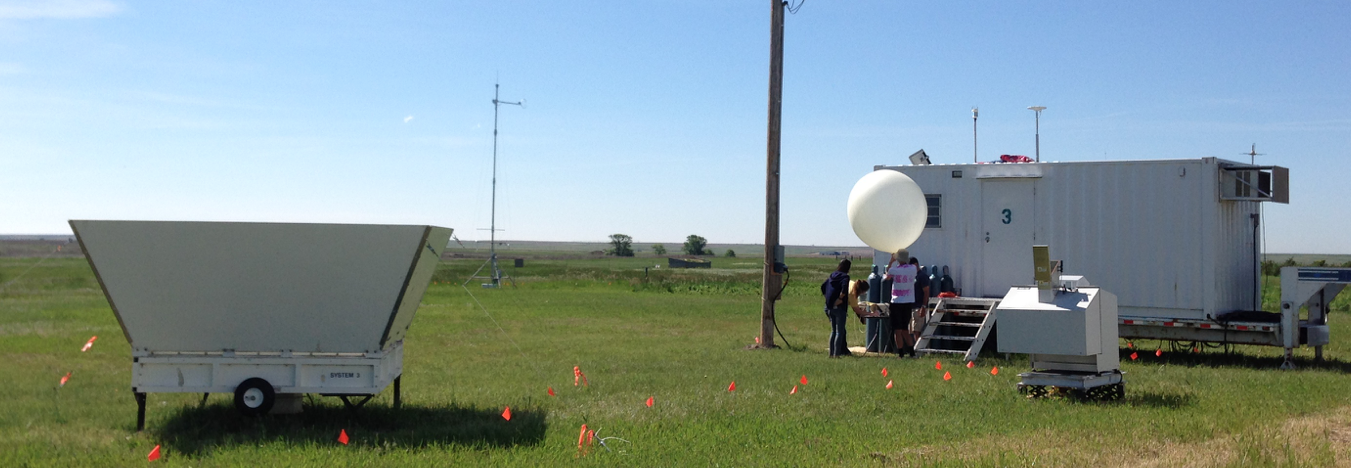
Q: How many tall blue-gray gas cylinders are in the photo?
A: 5